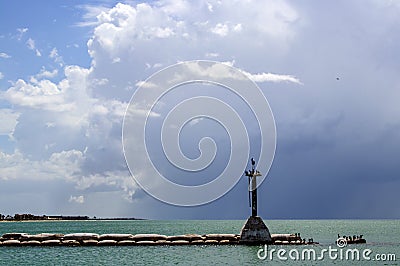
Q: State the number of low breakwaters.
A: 1